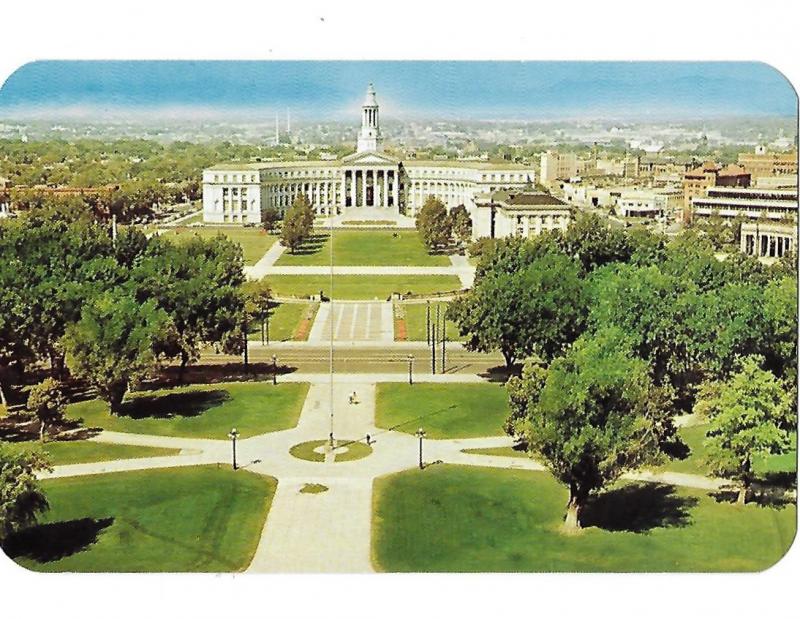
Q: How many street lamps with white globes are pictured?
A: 4